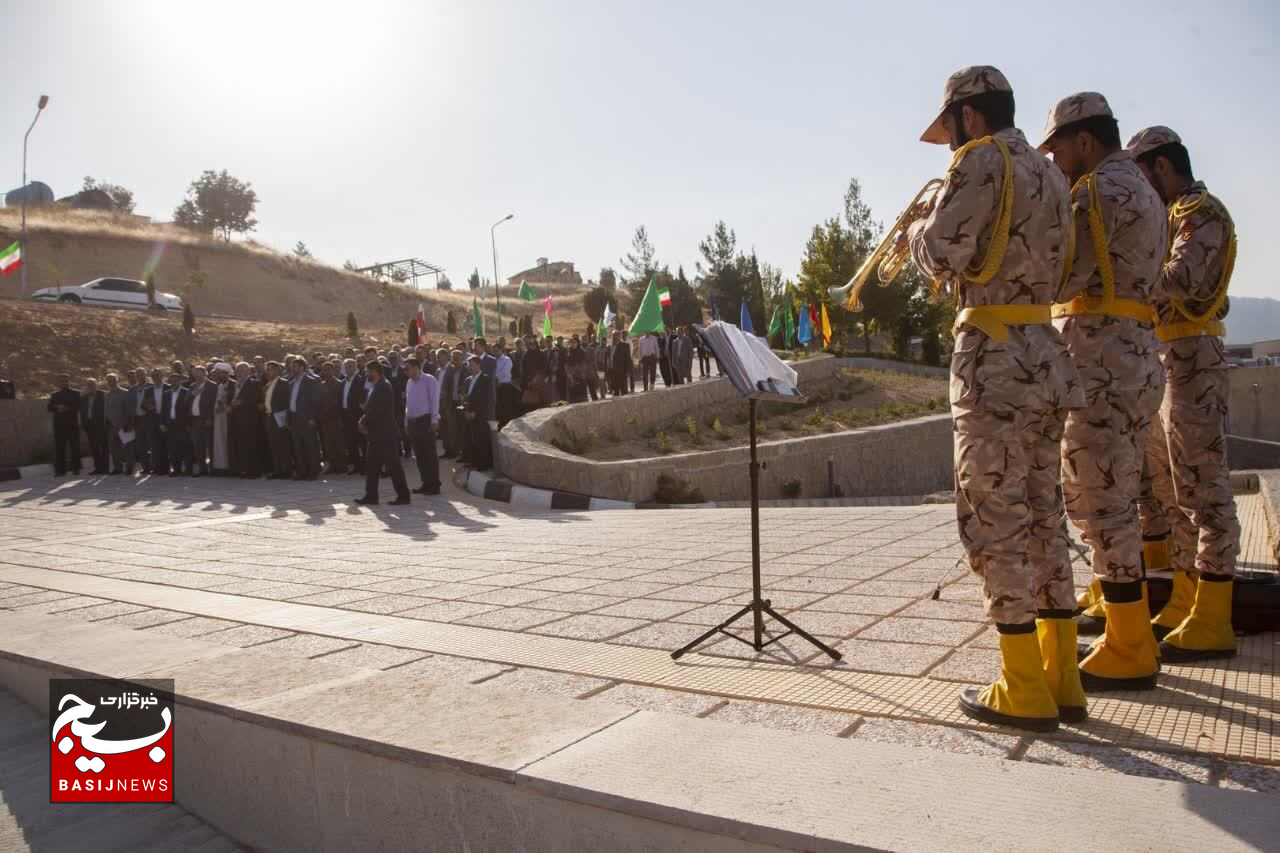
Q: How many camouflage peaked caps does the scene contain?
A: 3